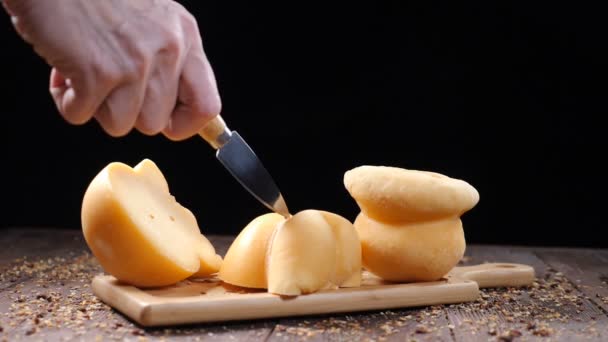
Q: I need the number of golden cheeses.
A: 3